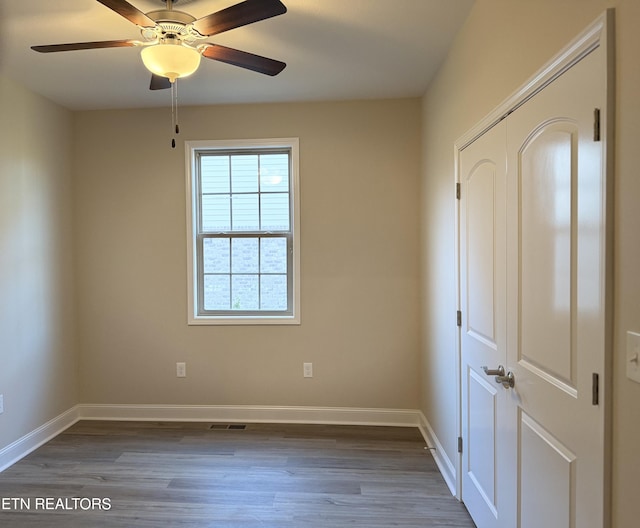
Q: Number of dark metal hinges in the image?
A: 5